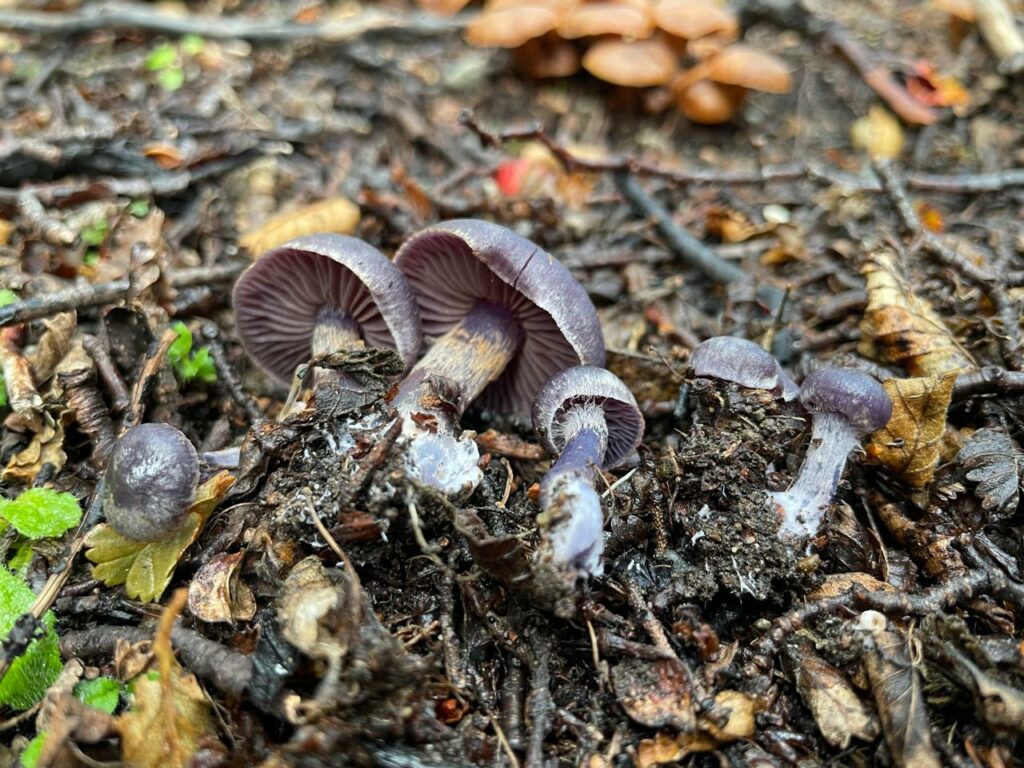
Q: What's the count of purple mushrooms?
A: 6